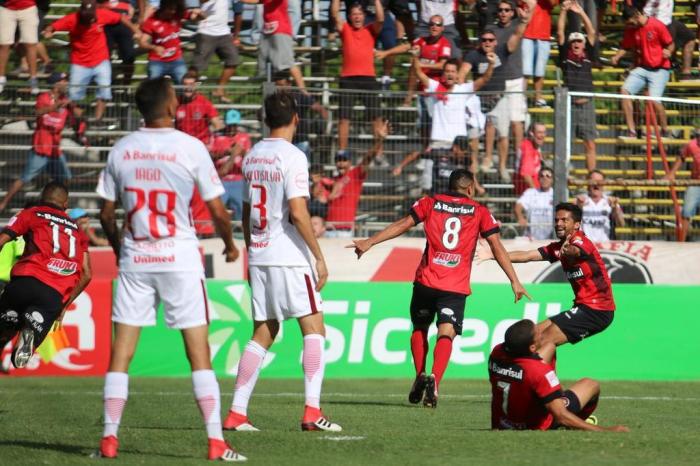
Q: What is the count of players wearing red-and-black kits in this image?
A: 4